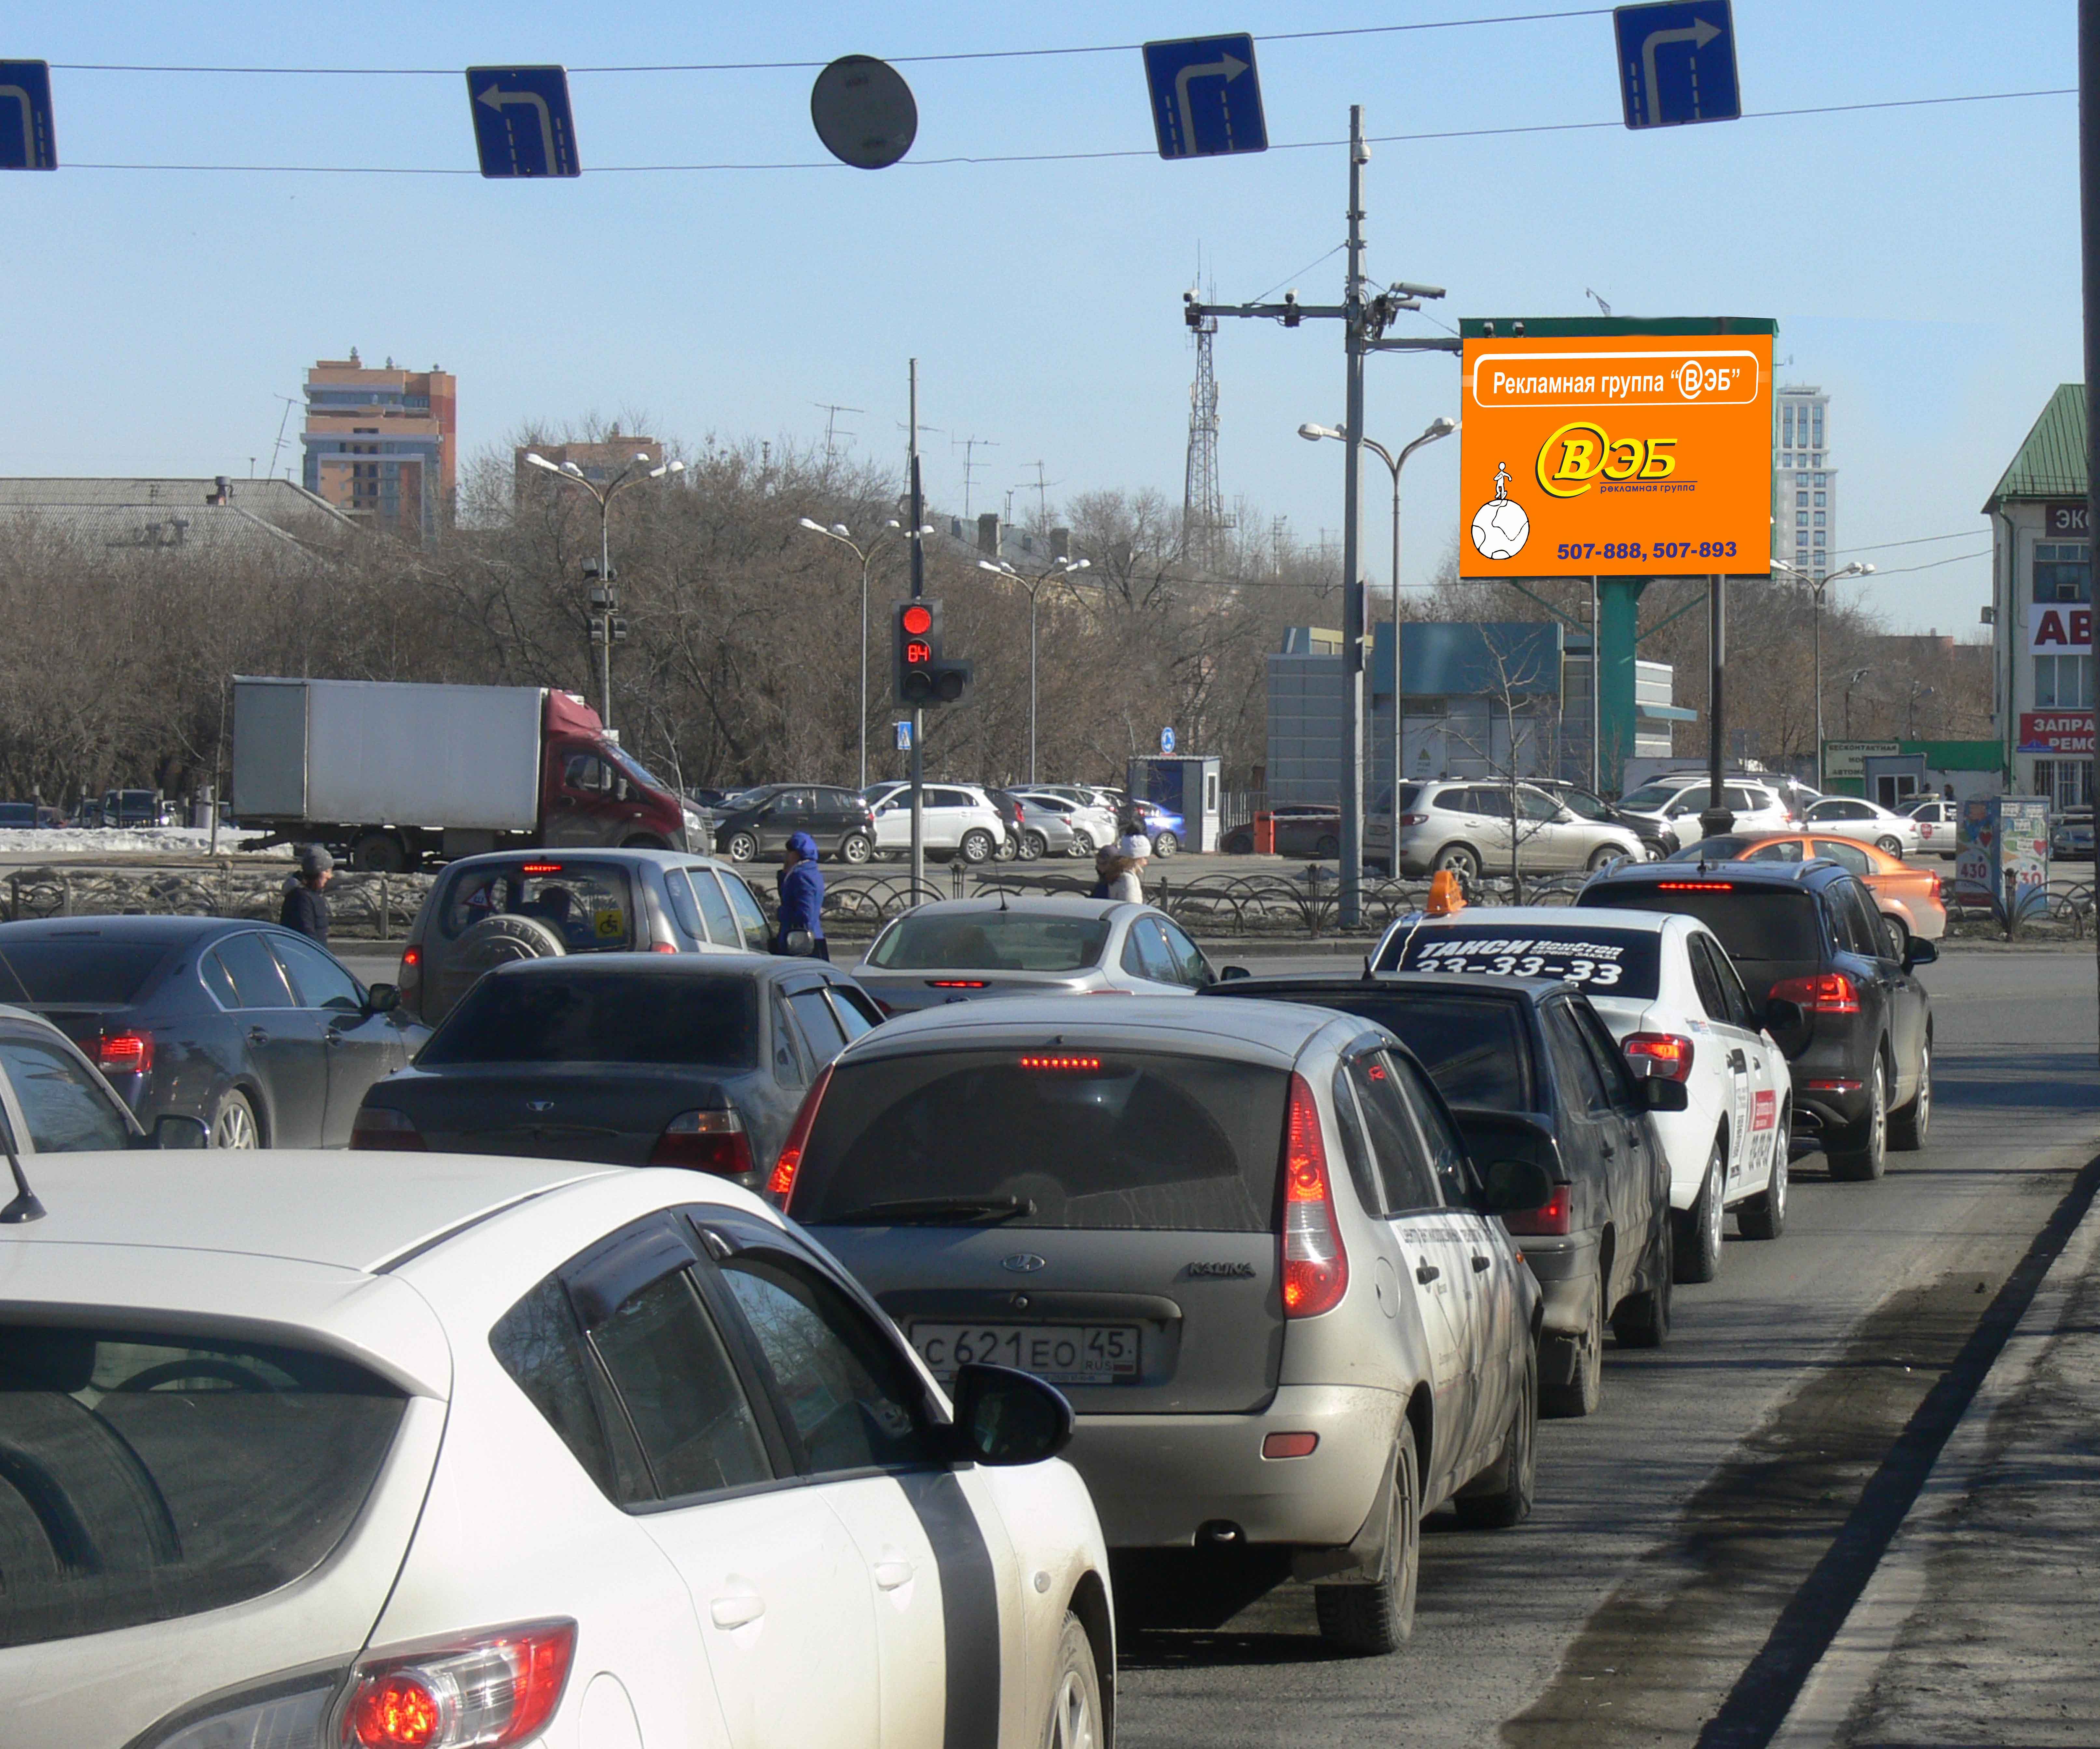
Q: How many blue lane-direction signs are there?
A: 4